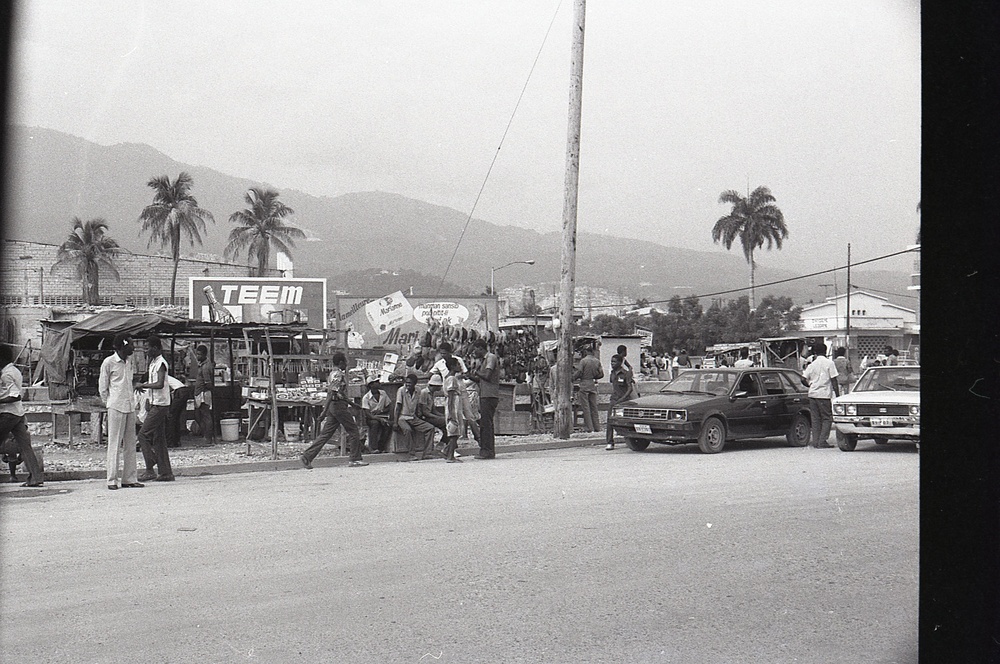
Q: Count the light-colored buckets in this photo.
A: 2